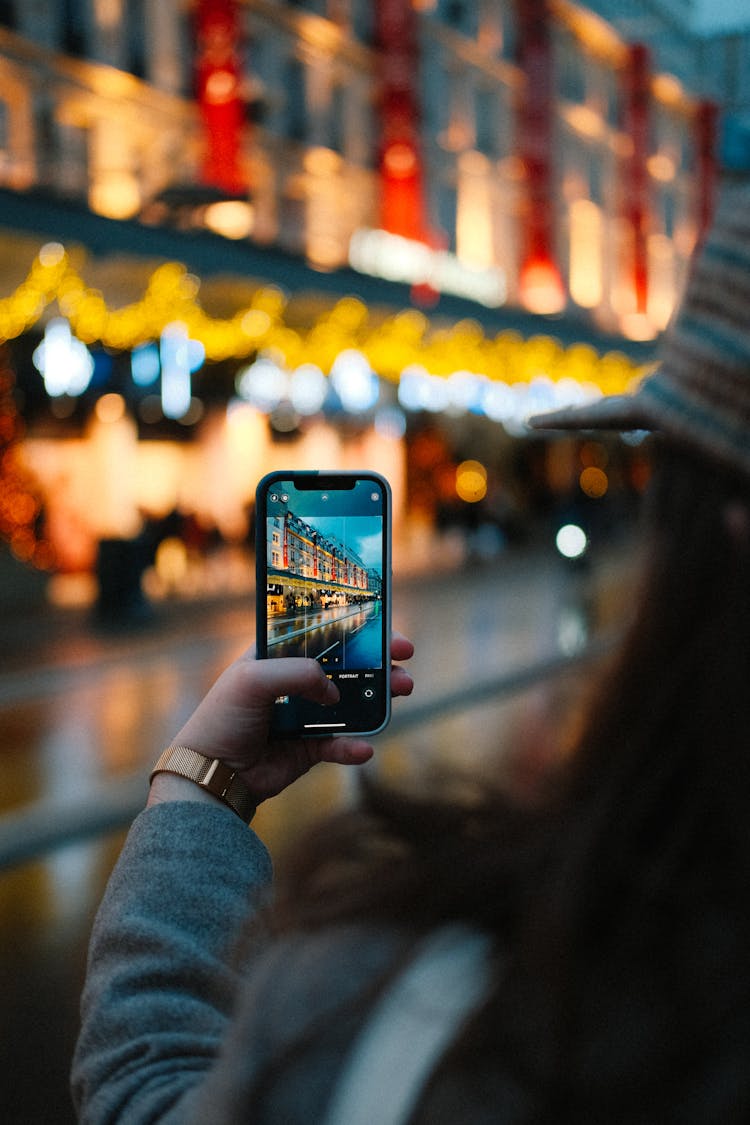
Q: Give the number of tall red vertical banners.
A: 5